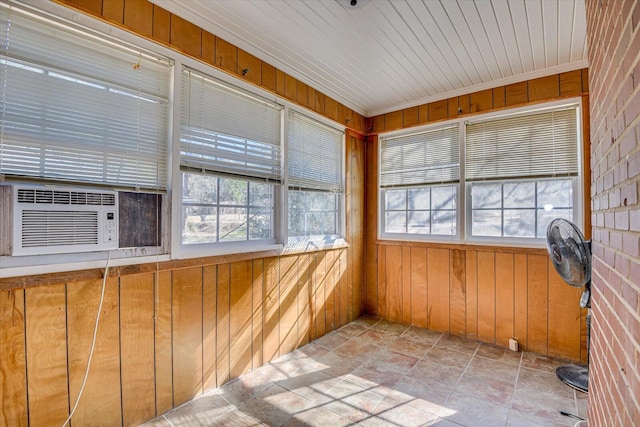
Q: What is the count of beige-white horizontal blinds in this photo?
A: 5